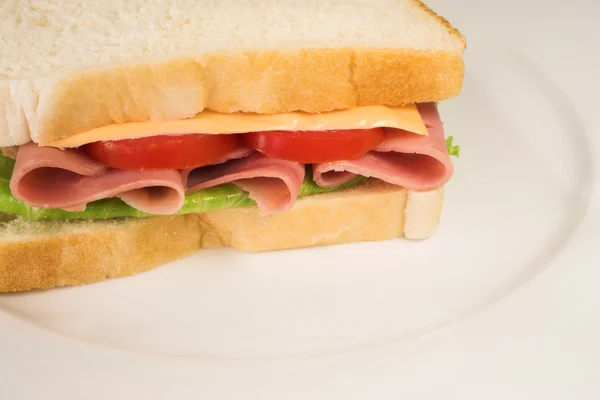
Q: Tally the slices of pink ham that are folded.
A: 3